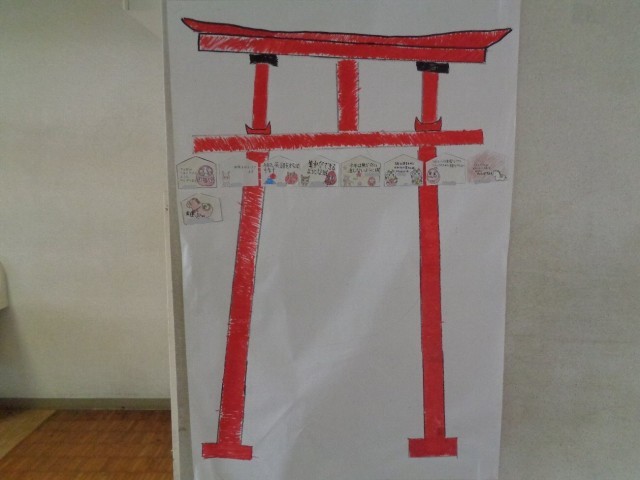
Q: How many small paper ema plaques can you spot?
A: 9